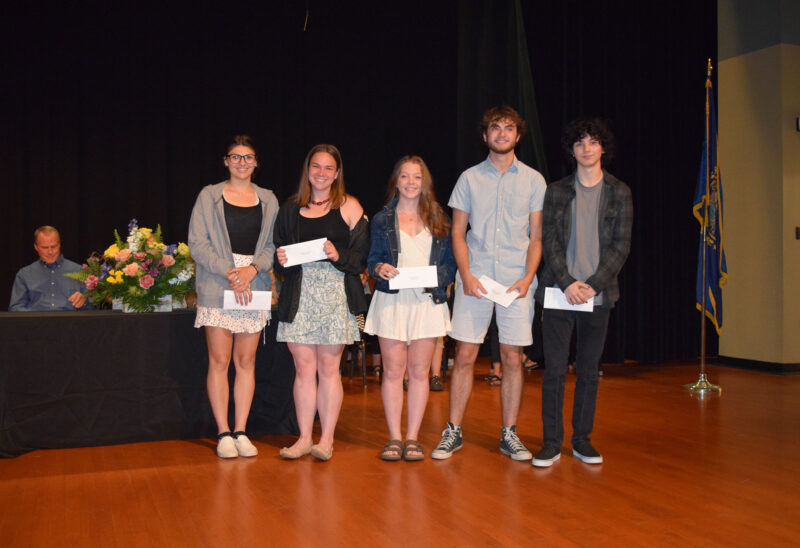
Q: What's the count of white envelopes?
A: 5